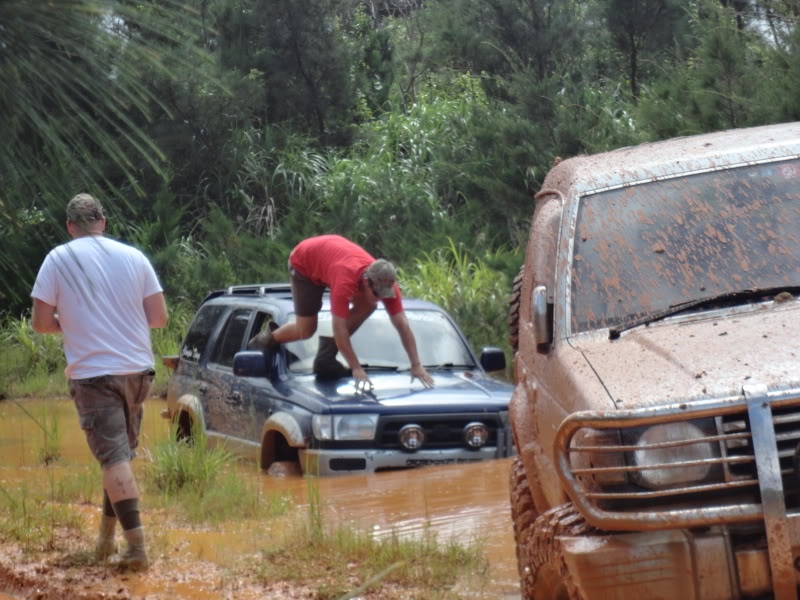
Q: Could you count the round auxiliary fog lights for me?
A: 2